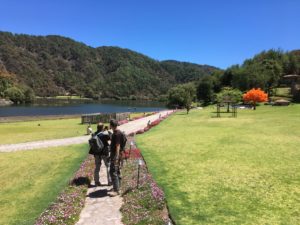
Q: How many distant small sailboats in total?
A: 0